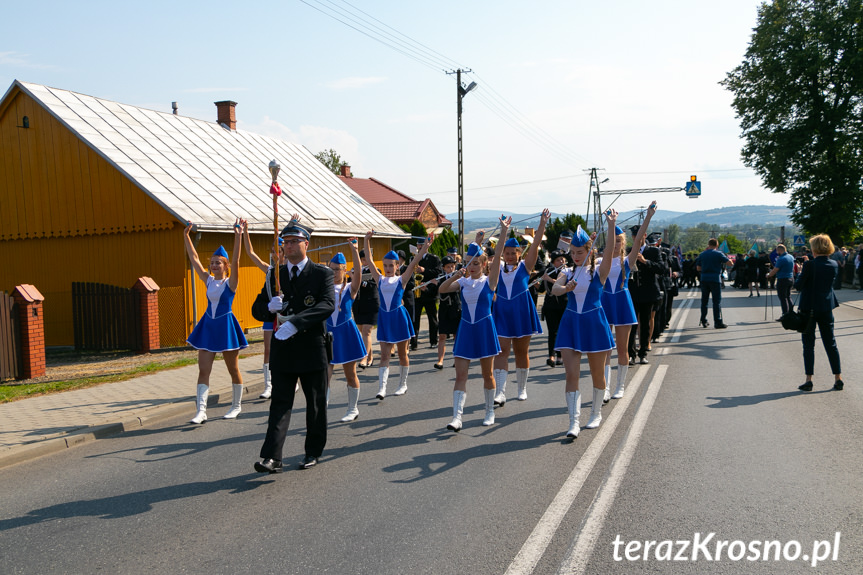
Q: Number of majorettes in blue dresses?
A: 8